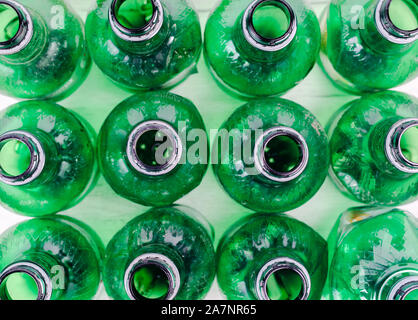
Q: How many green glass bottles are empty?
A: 12